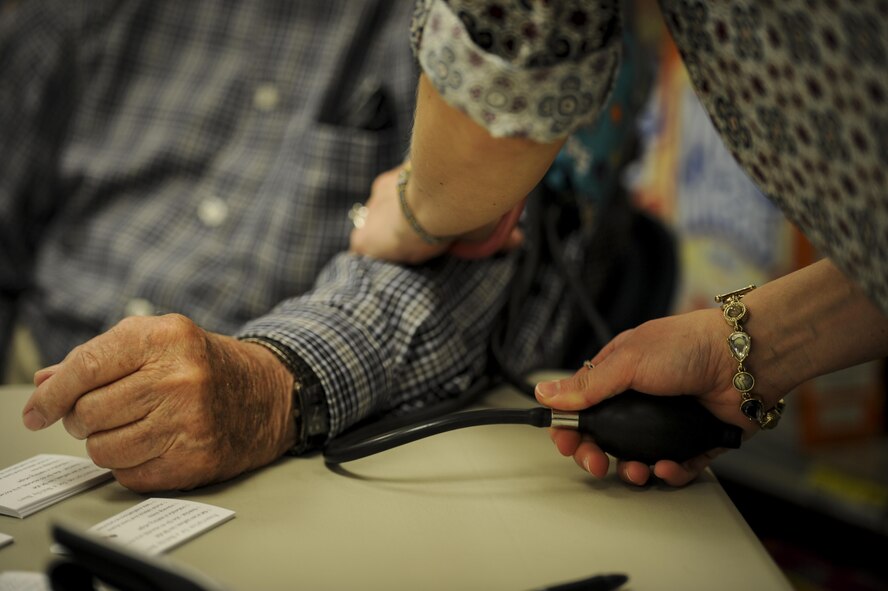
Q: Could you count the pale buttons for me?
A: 3